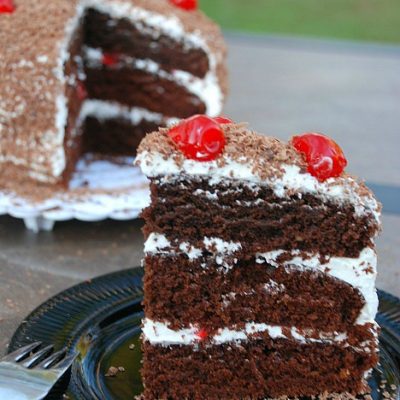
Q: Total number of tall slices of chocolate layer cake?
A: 1